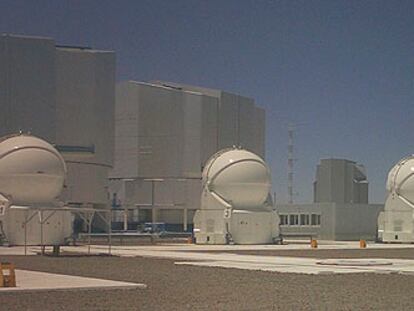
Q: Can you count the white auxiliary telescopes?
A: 3